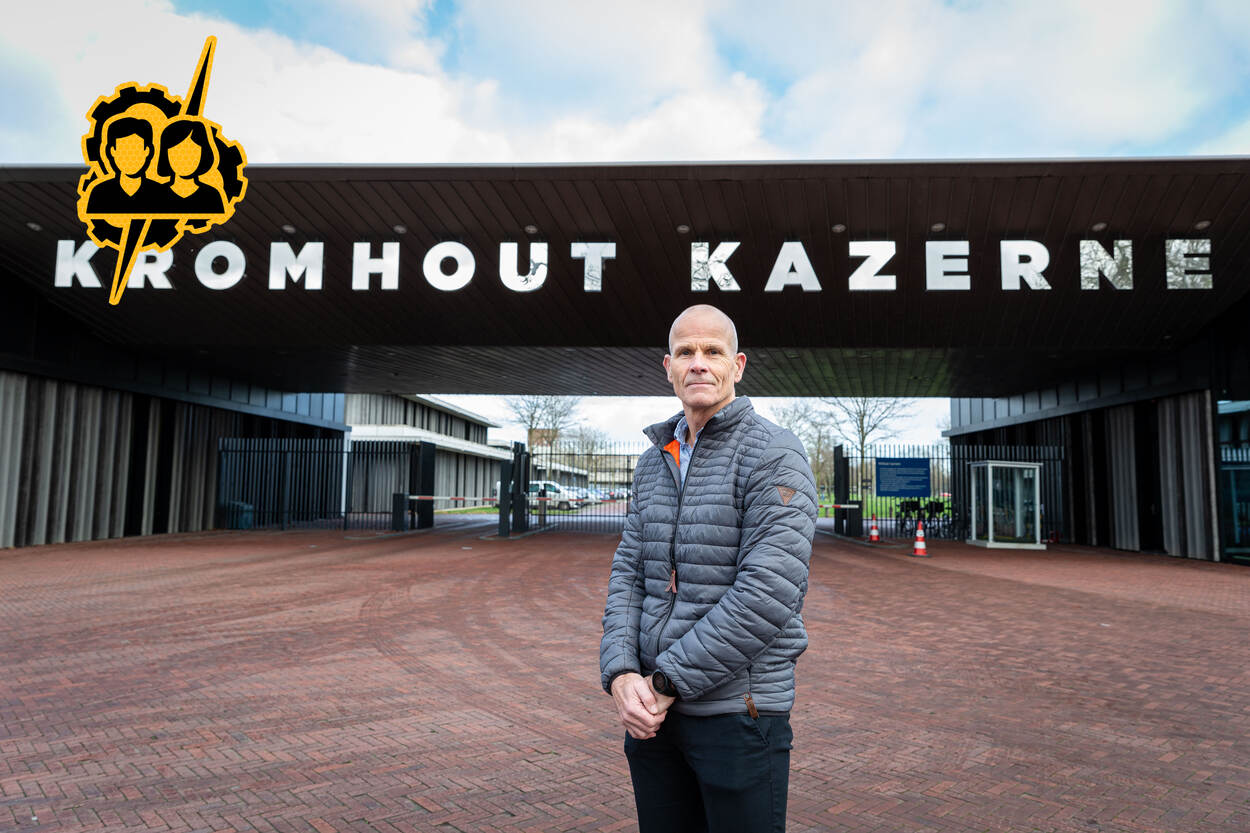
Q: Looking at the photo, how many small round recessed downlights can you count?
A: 9